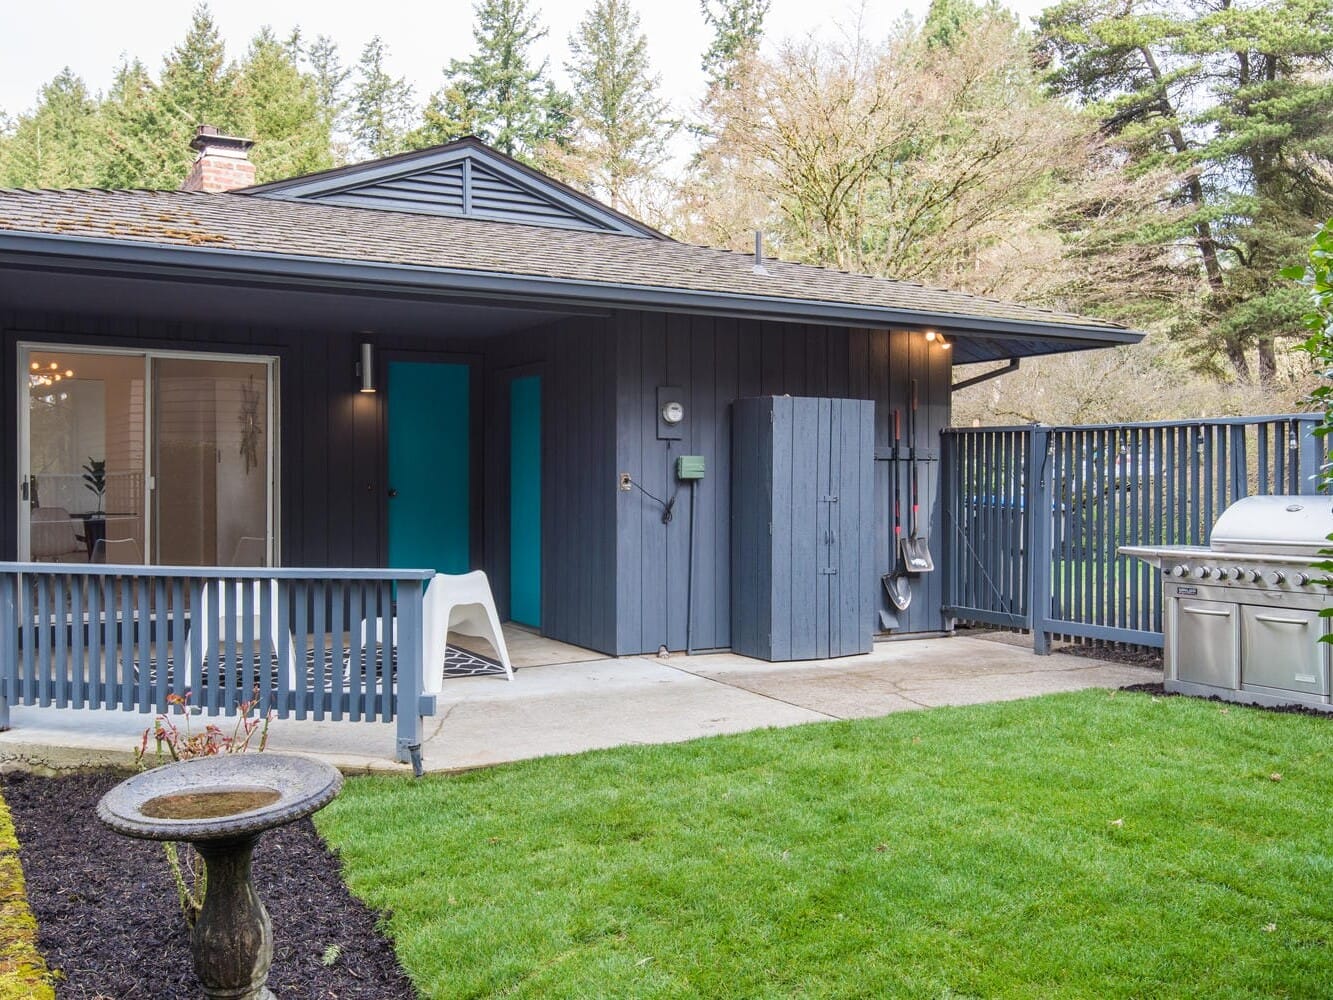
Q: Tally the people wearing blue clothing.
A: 0